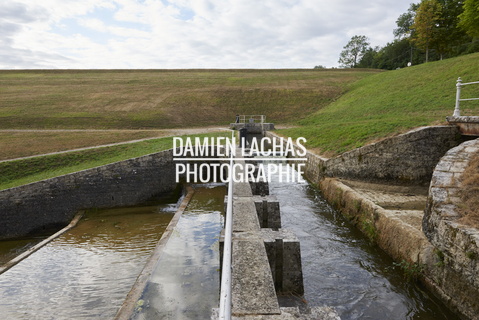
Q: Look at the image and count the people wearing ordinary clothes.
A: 0